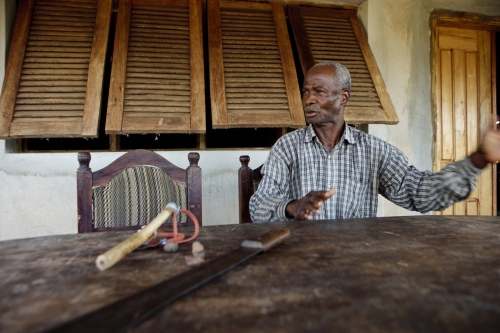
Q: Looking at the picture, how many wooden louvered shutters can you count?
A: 4